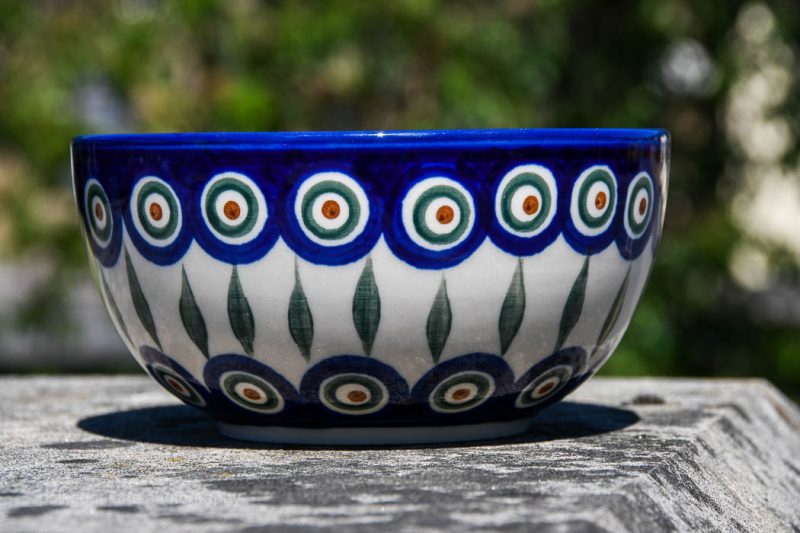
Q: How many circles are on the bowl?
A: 13